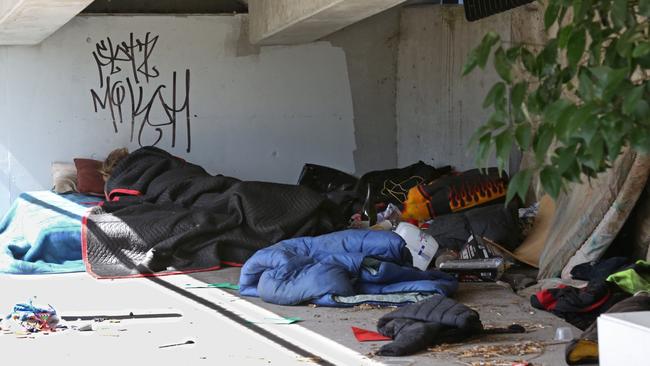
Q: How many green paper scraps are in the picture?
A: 2